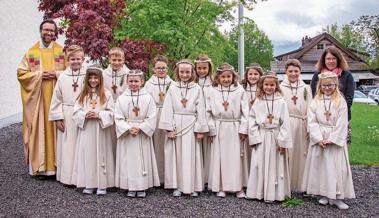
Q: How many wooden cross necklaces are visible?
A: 11